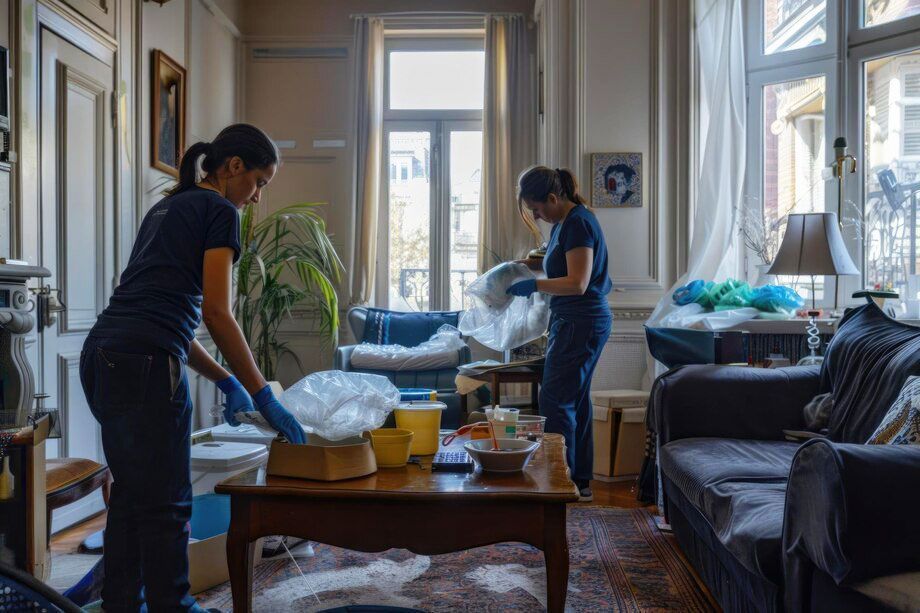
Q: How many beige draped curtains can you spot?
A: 2